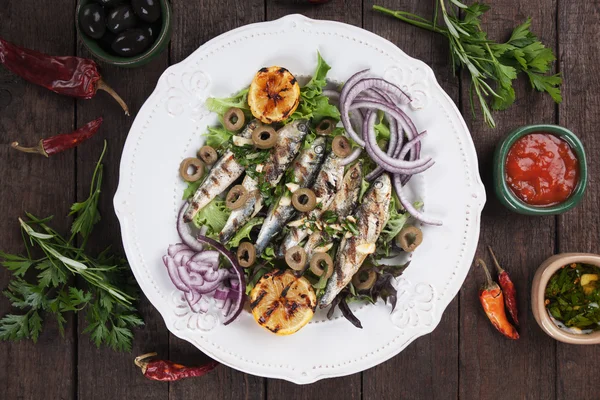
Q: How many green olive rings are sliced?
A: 13